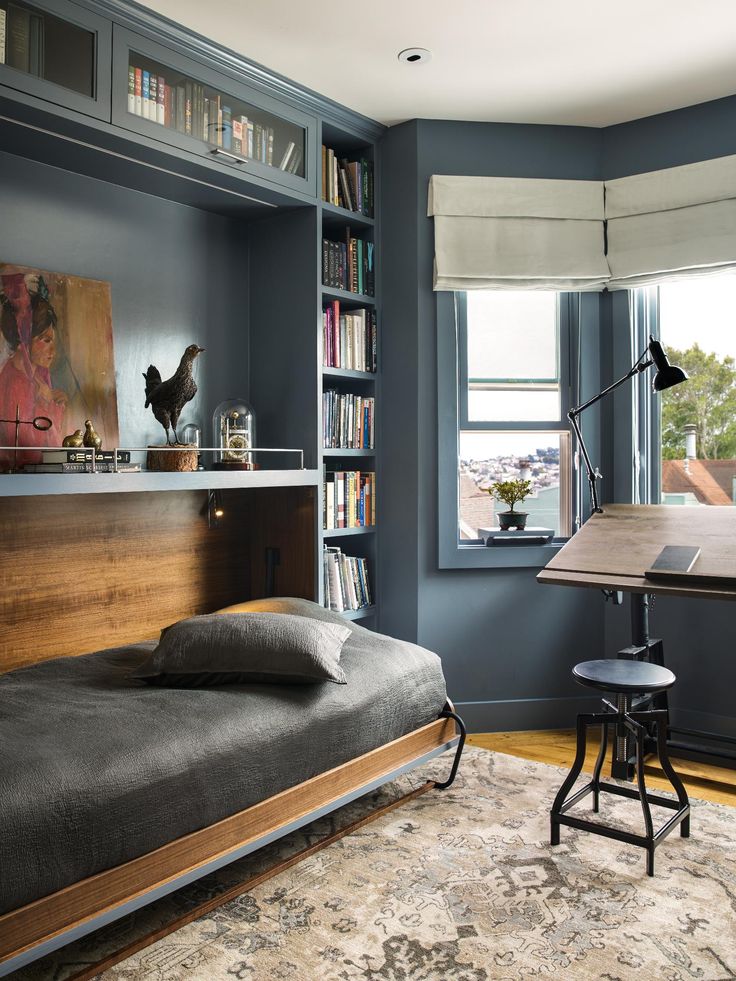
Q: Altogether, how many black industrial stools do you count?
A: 1